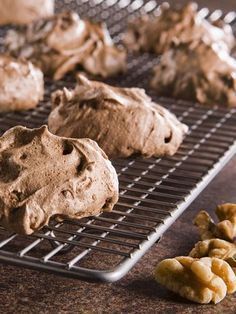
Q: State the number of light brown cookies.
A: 7